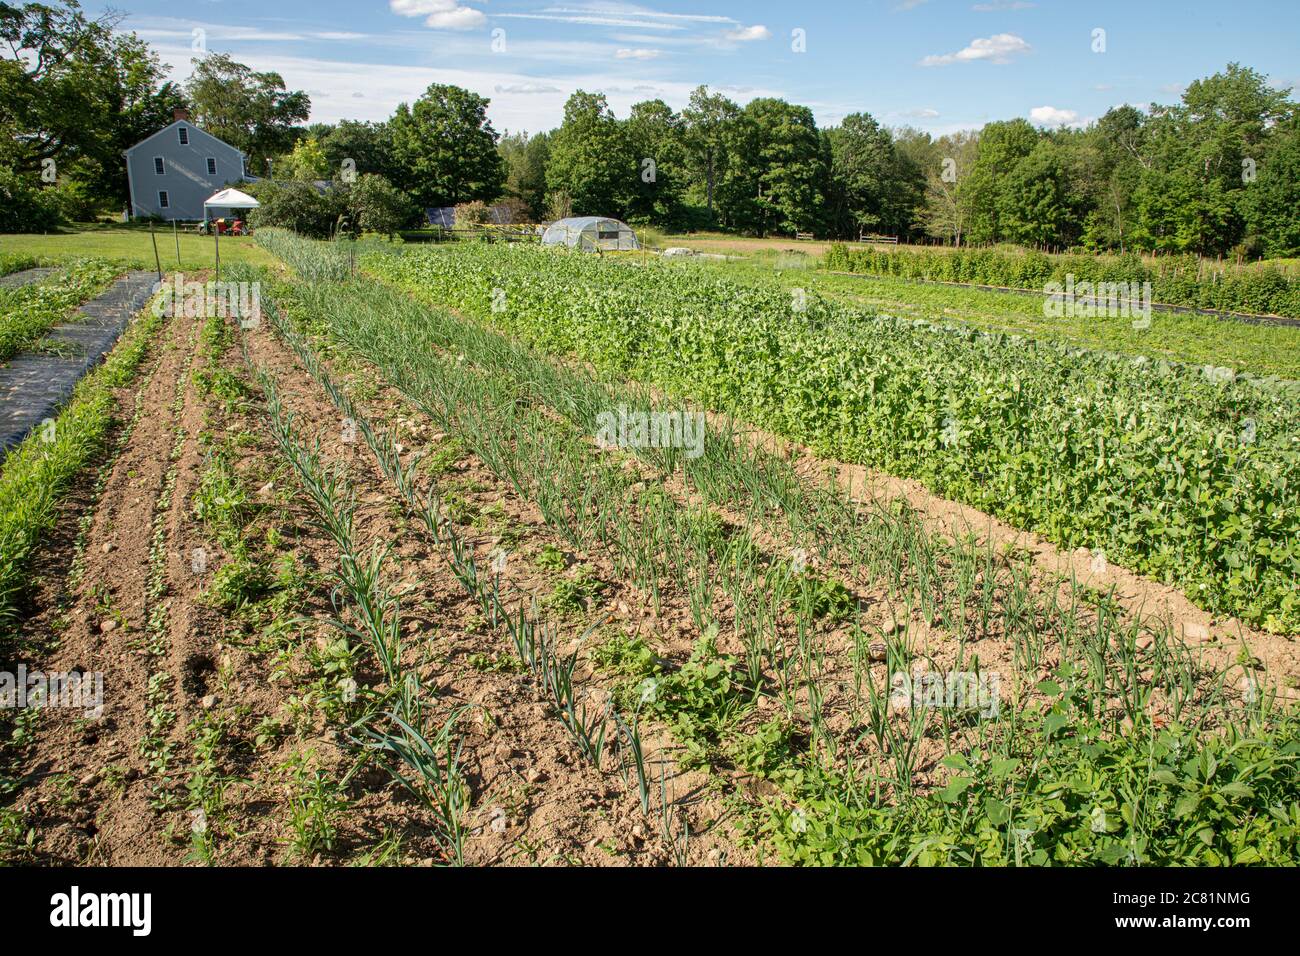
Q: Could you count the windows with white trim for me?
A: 4